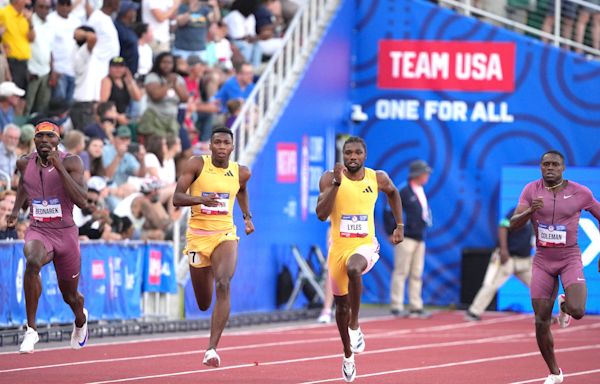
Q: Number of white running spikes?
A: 7